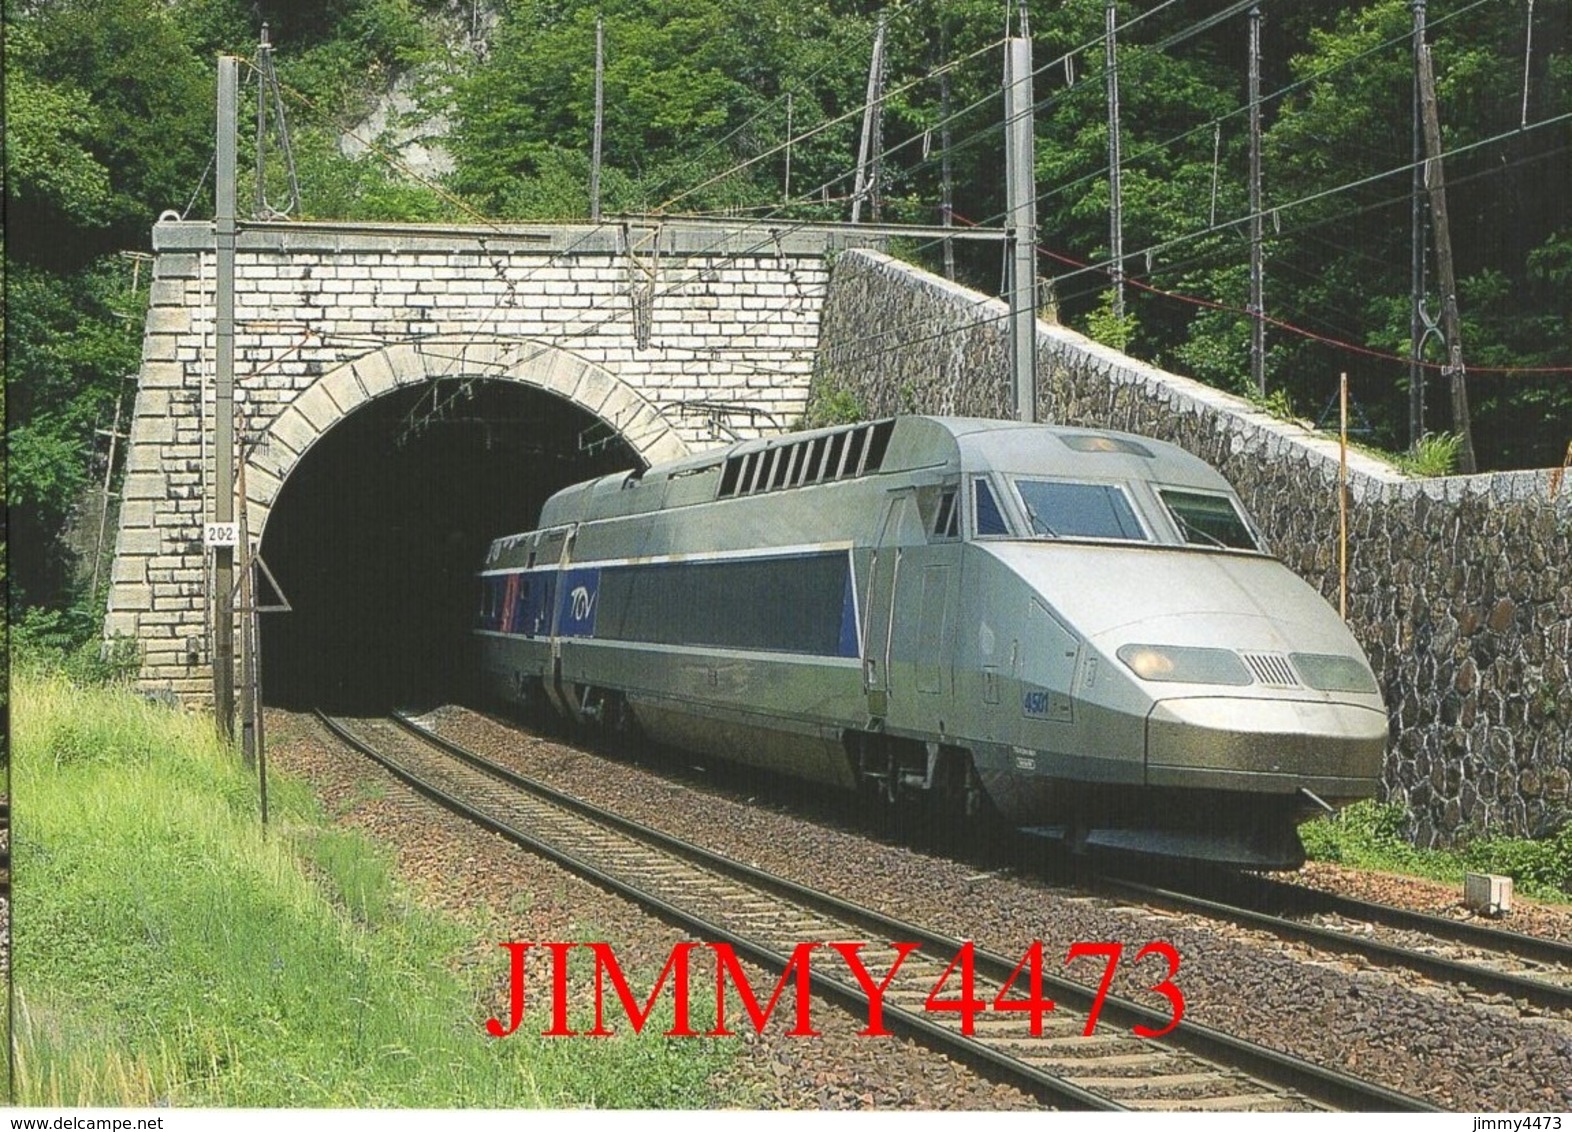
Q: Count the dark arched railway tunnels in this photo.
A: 1